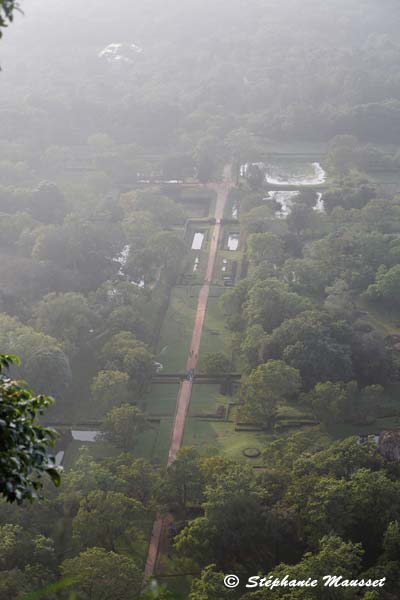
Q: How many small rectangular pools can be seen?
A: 2